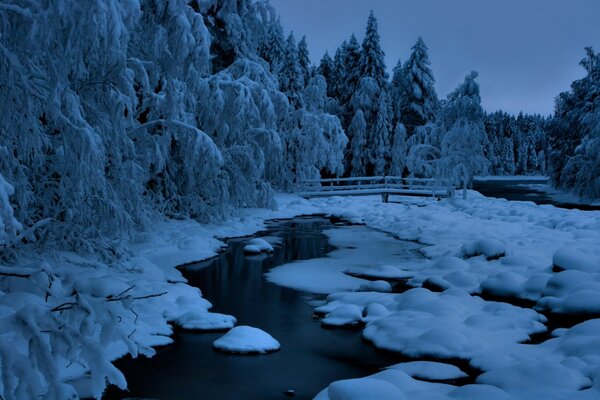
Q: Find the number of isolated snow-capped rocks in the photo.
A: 2